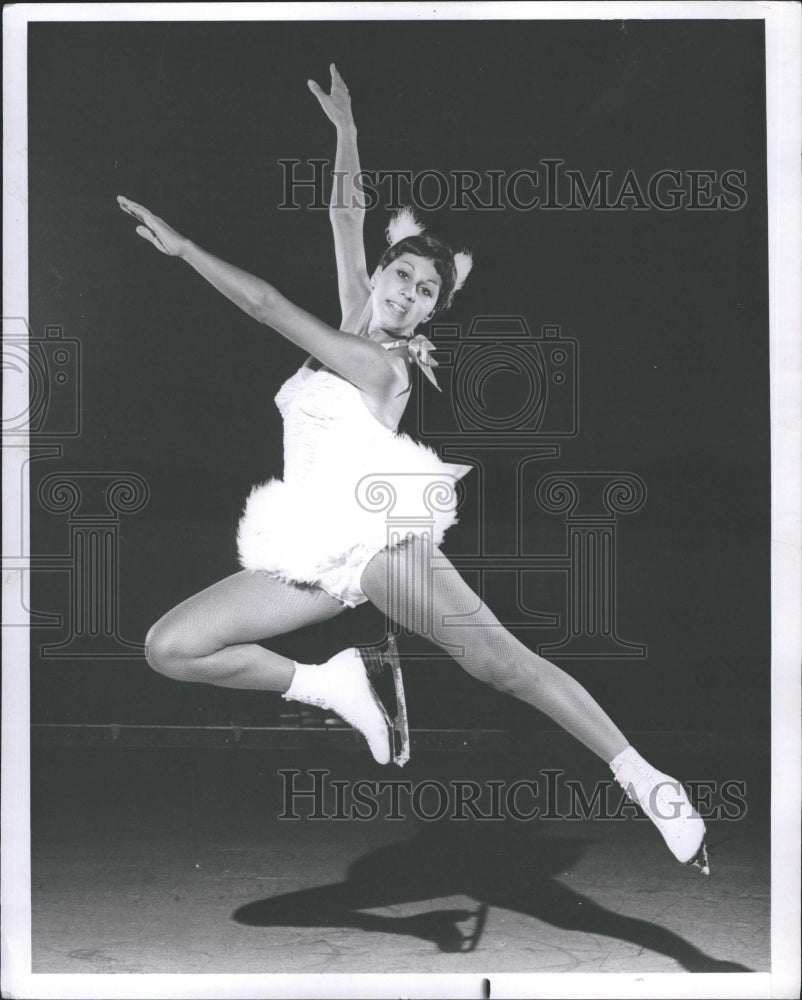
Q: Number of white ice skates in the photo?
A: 2